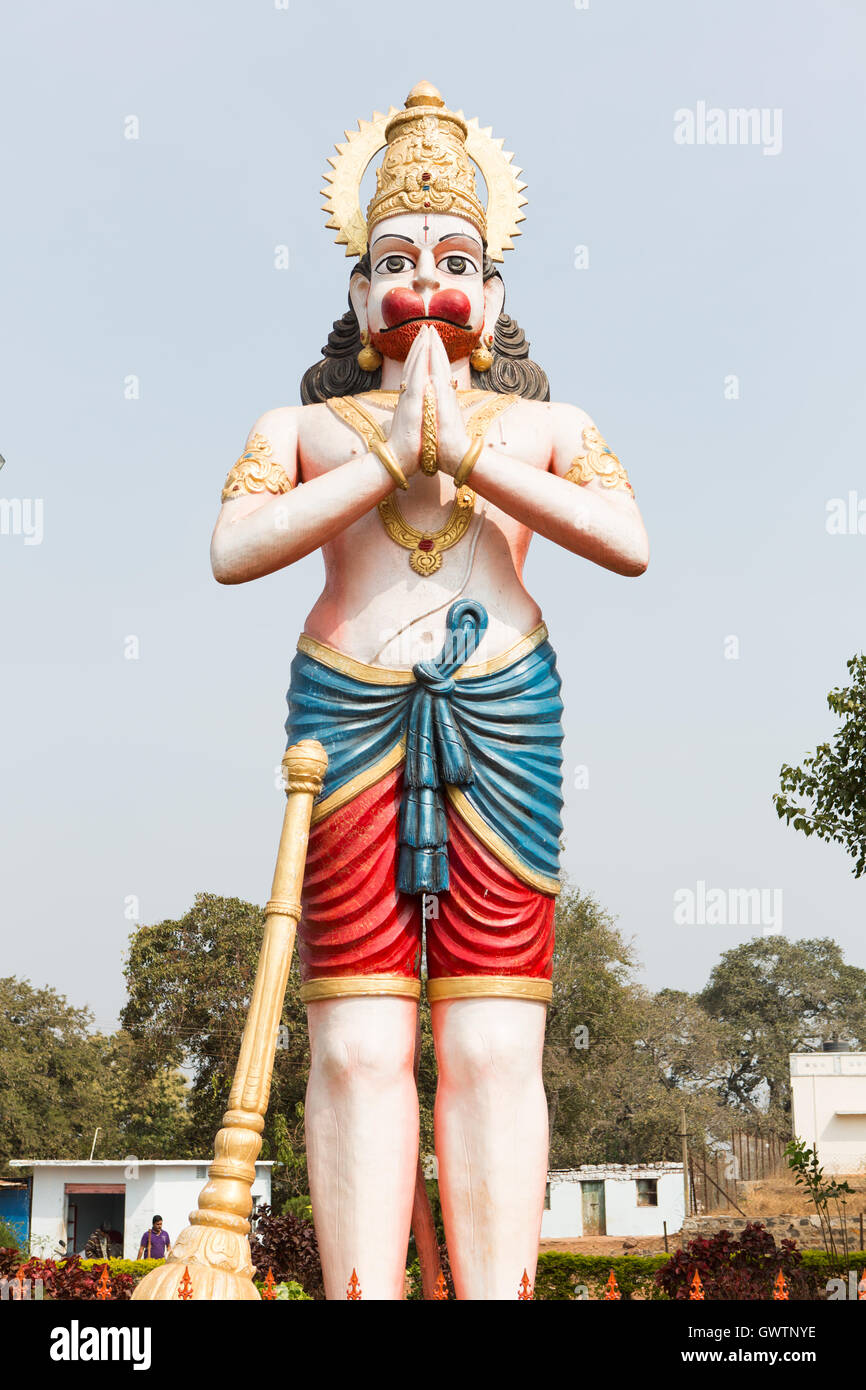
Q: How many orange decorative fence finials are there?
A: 11